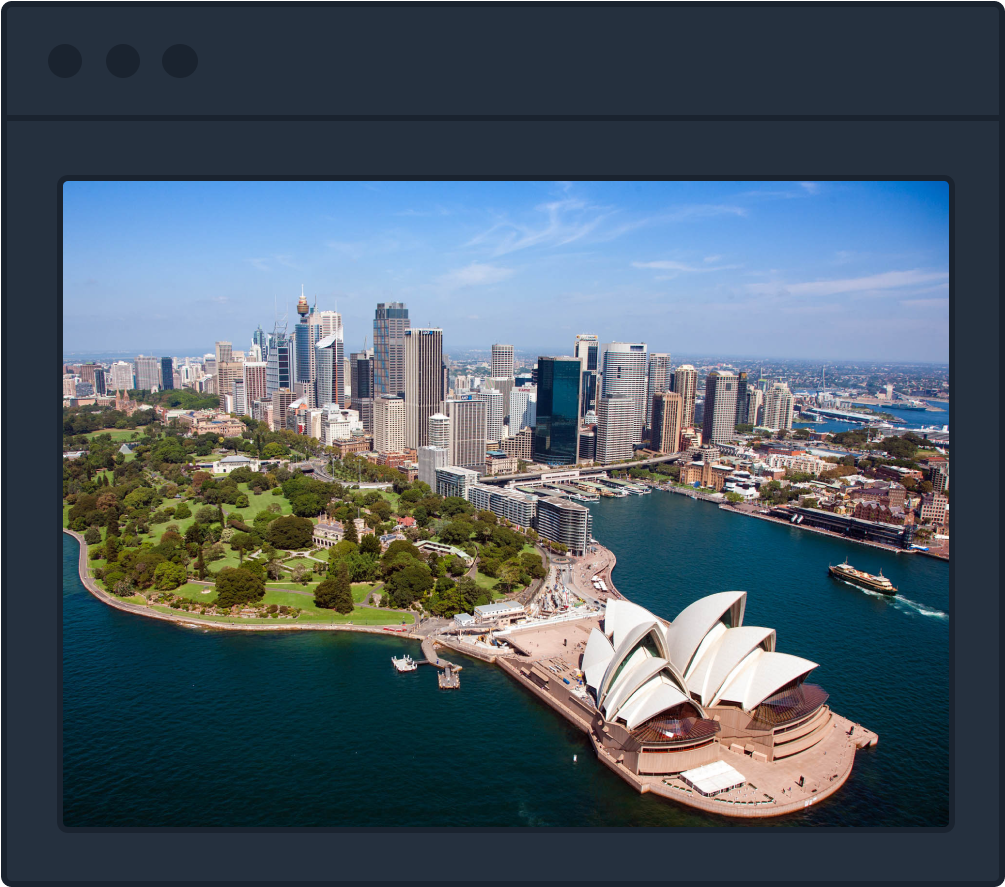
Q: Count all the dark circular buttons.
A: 3